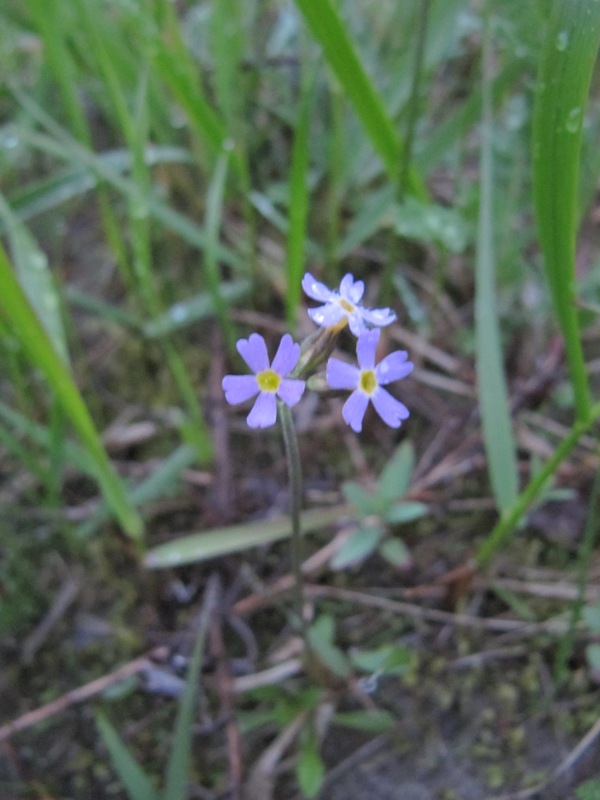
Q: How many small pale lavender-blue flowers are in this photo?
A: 3